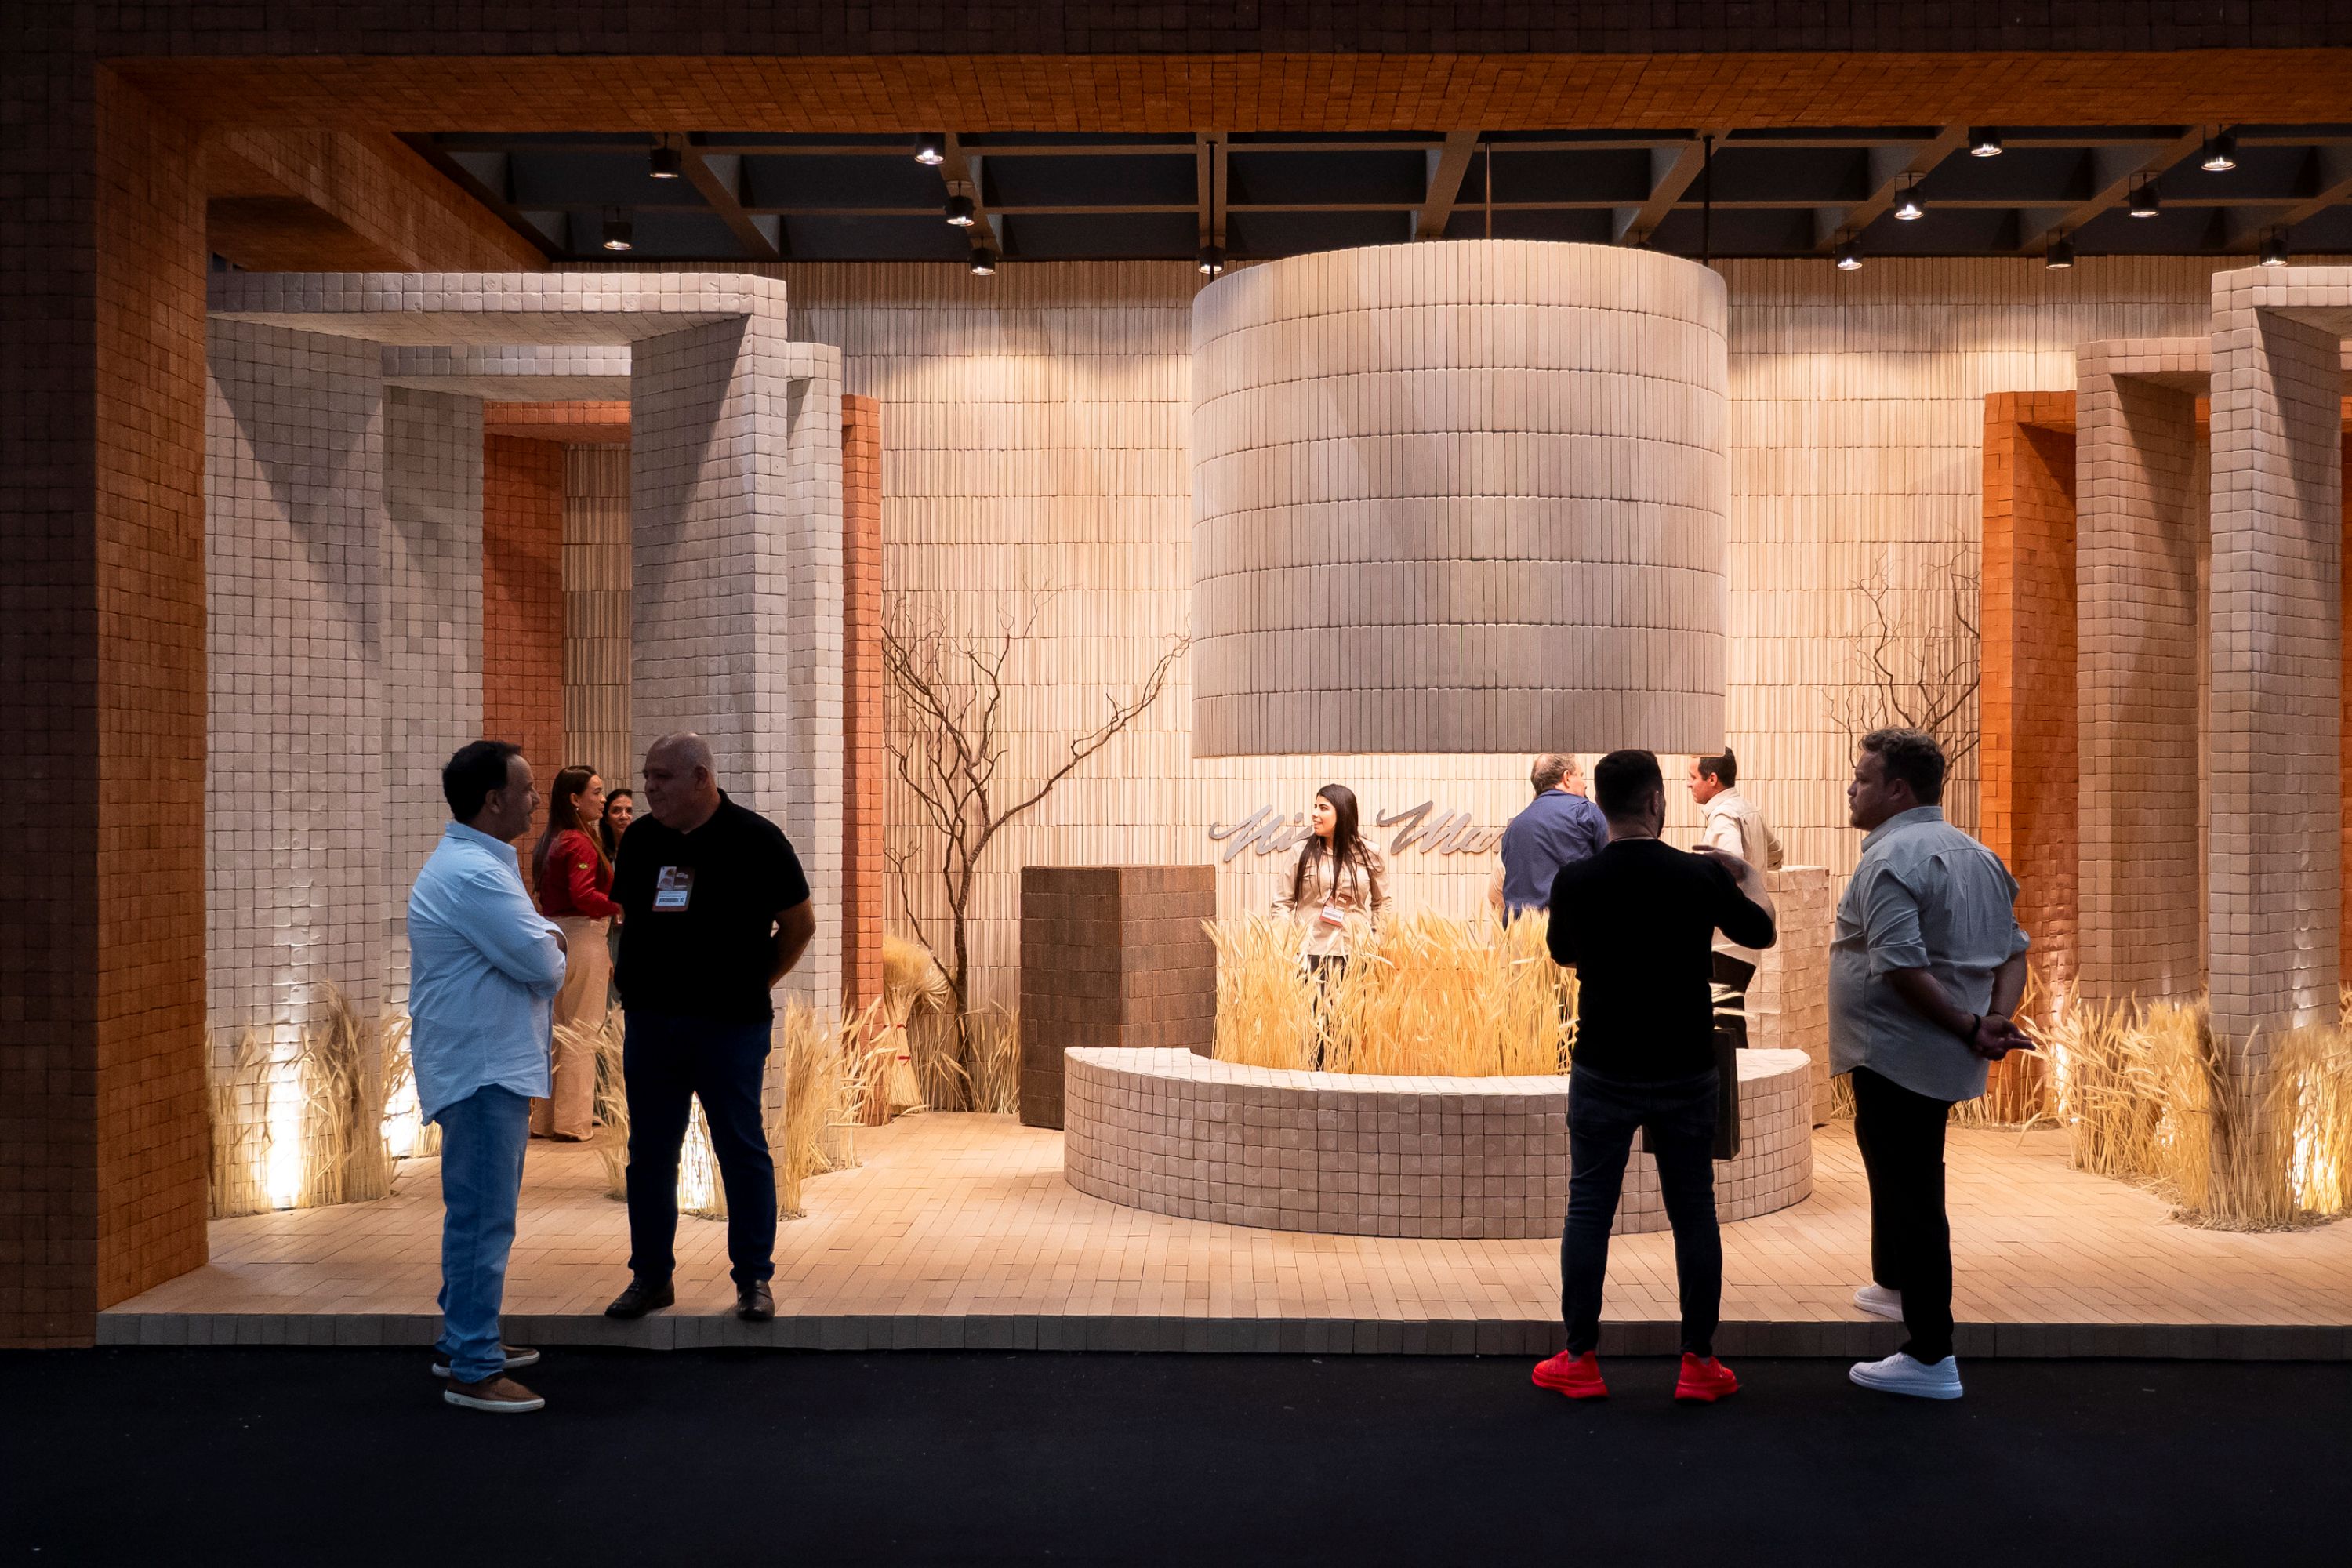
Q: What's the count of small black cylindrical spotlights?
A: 13